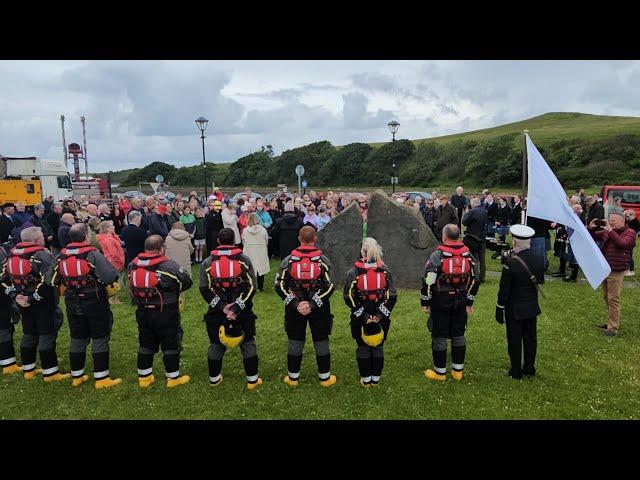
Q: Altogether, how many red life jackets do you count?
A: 7